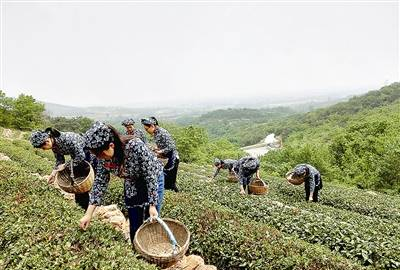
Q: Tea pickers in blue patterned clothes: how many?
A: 7